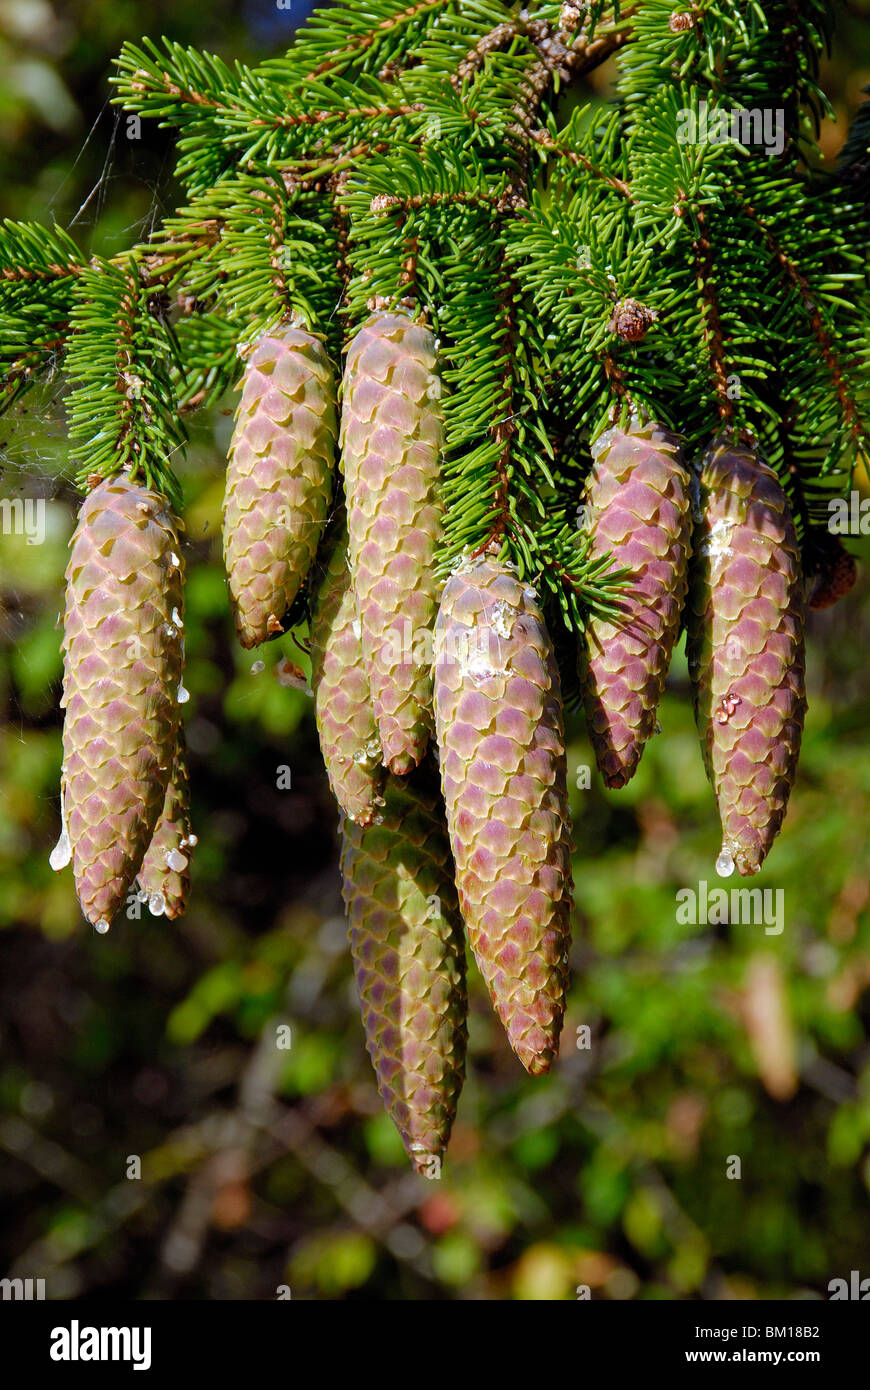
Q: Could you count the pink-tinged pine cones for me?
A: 9